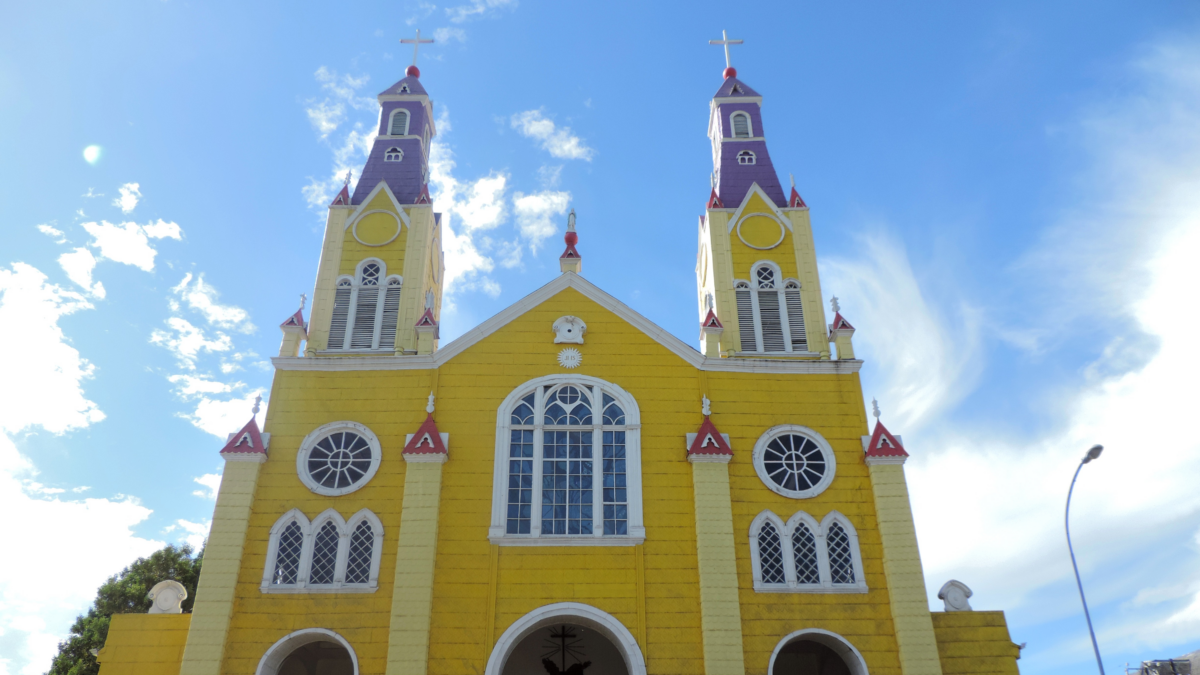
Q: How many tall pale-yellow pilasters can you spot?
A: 4